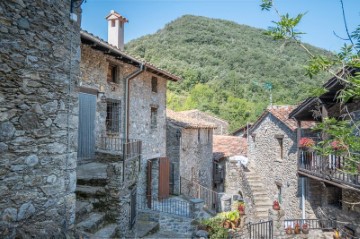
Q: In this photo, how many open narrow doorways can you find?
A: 1